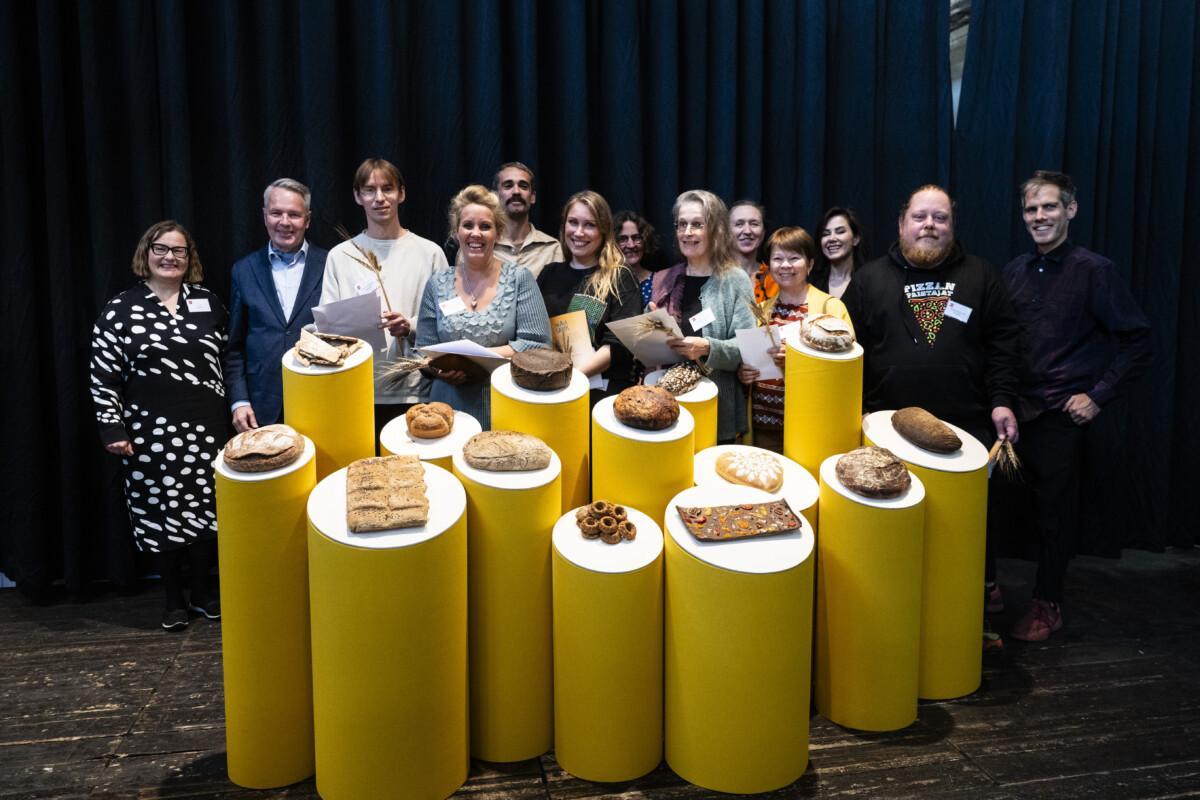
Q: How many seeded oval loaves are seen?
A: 1